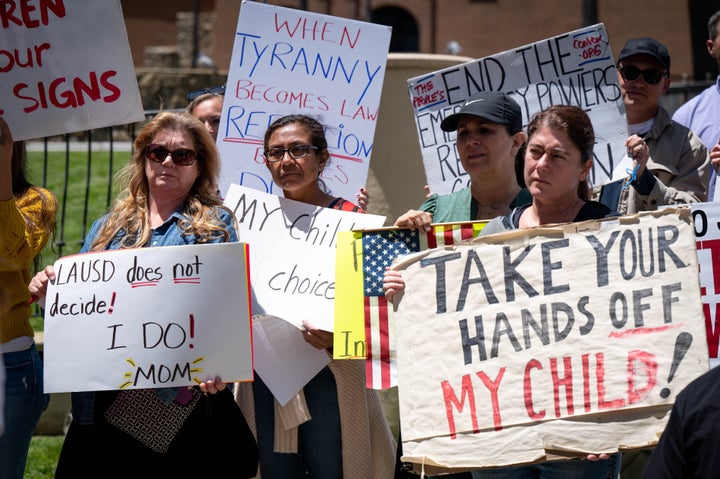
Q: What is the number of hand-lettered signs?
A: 7